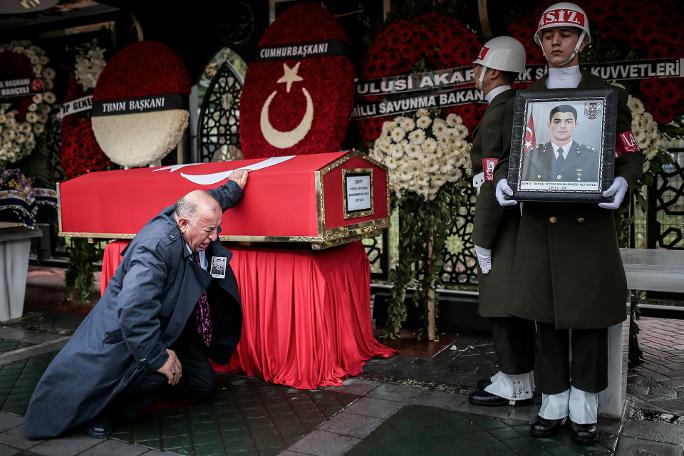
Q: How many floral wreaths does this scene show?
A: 6